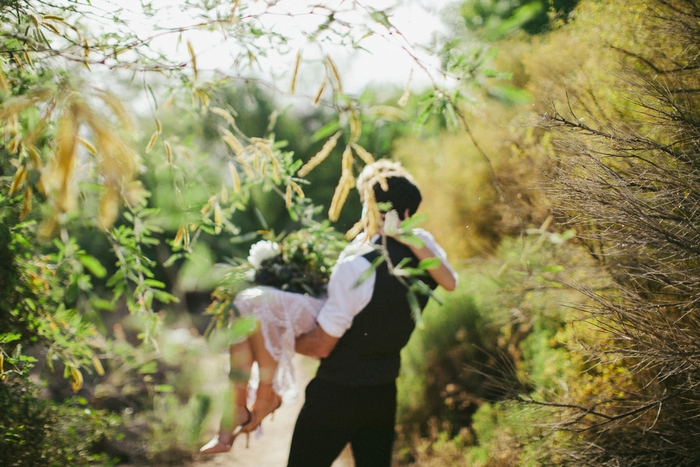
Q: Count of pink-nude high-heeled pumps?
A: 2